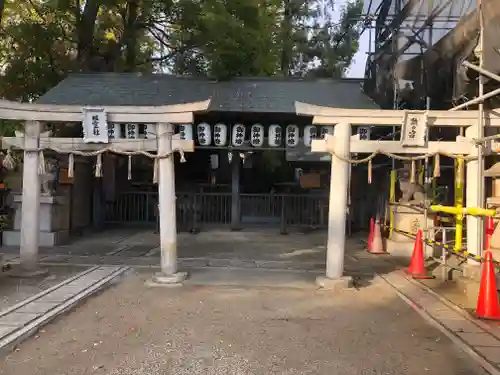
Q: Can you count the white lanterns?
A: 13